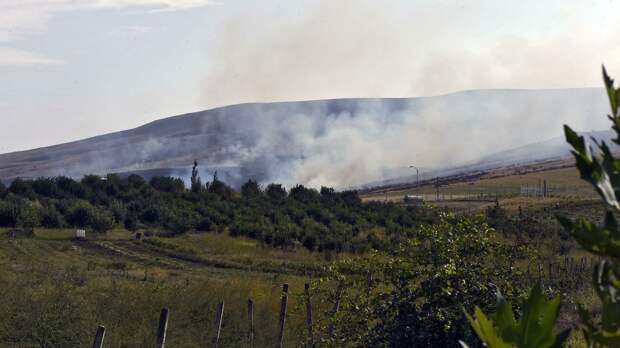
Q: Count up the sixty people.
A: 0